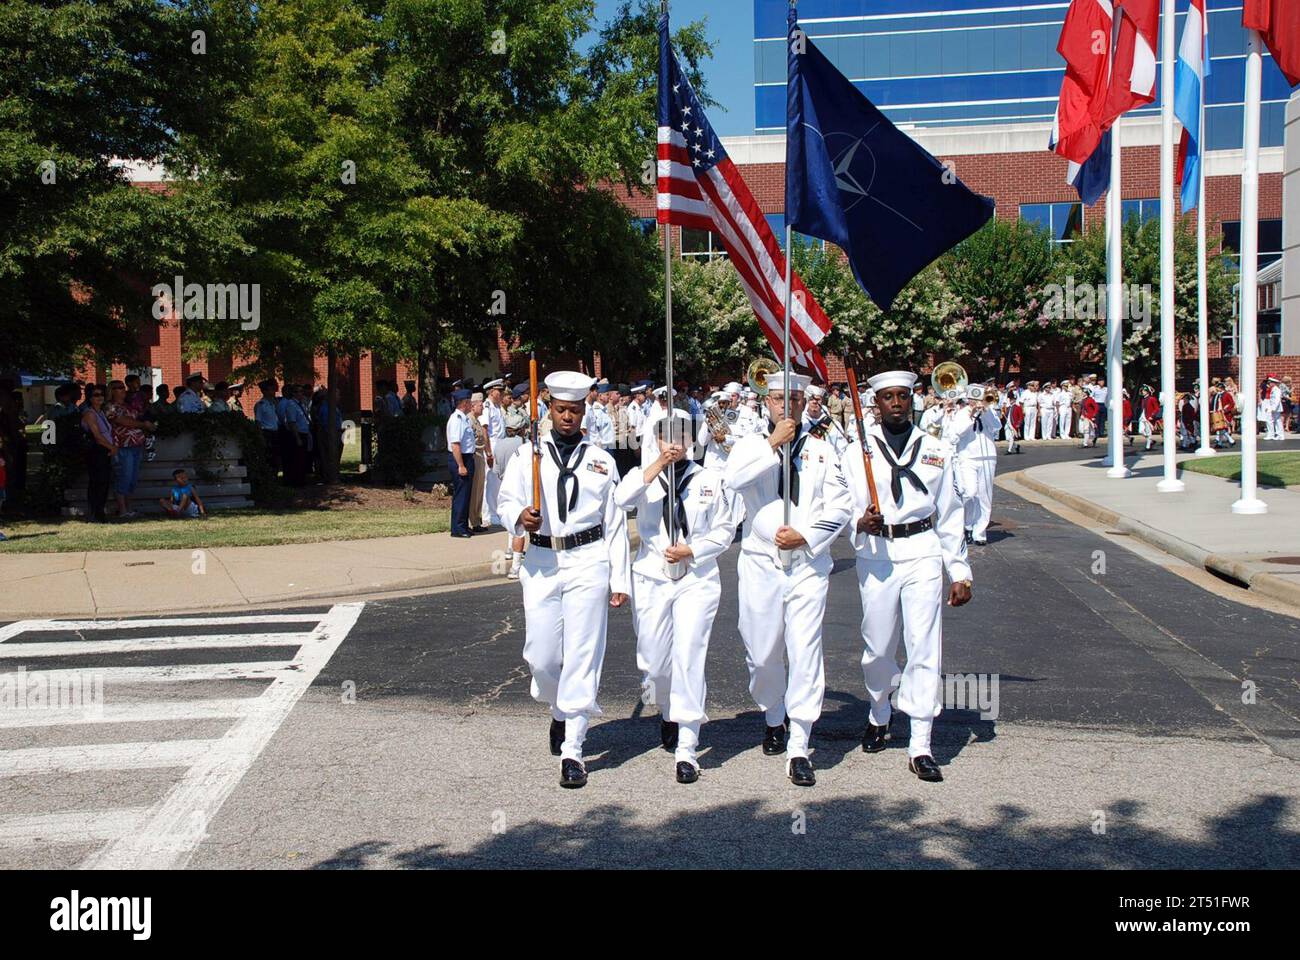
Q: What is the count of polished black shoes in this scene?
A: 8